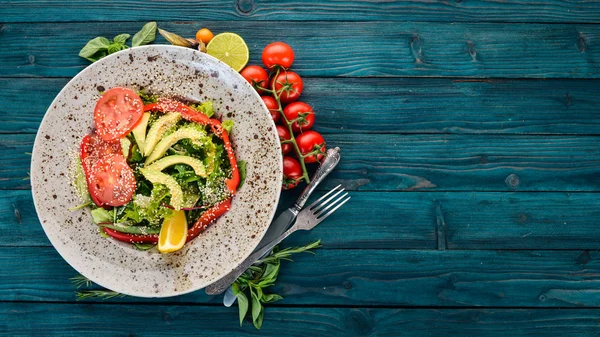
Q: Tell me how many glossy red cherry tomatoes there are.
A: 8